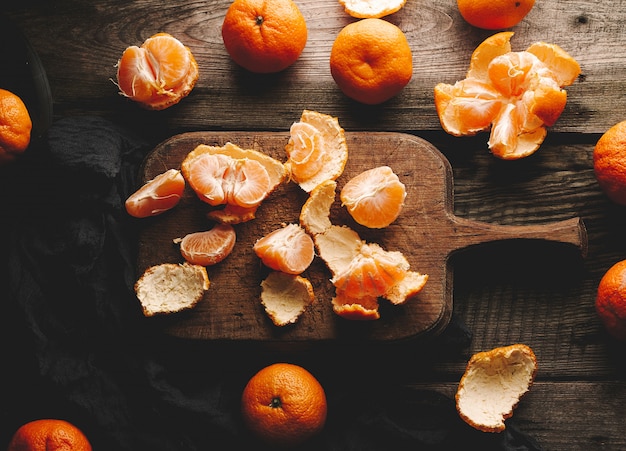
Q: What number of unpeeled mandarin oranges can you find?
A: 8